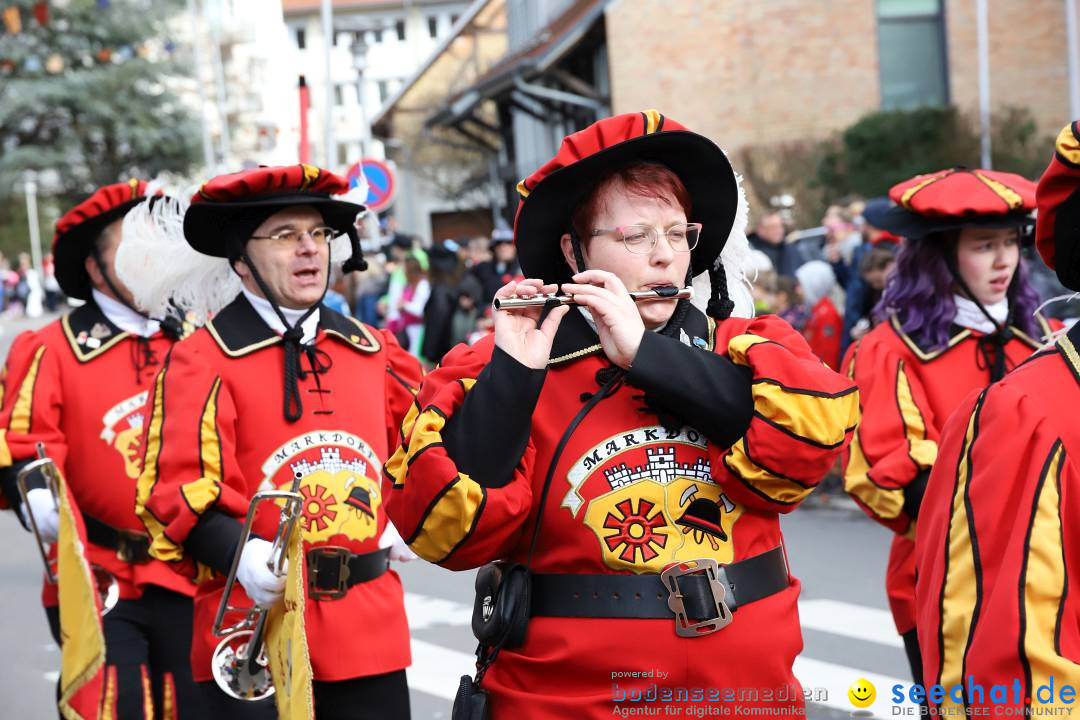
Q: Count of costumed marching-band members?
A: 5